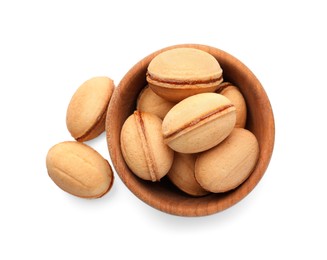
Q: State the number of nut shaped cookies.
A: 9